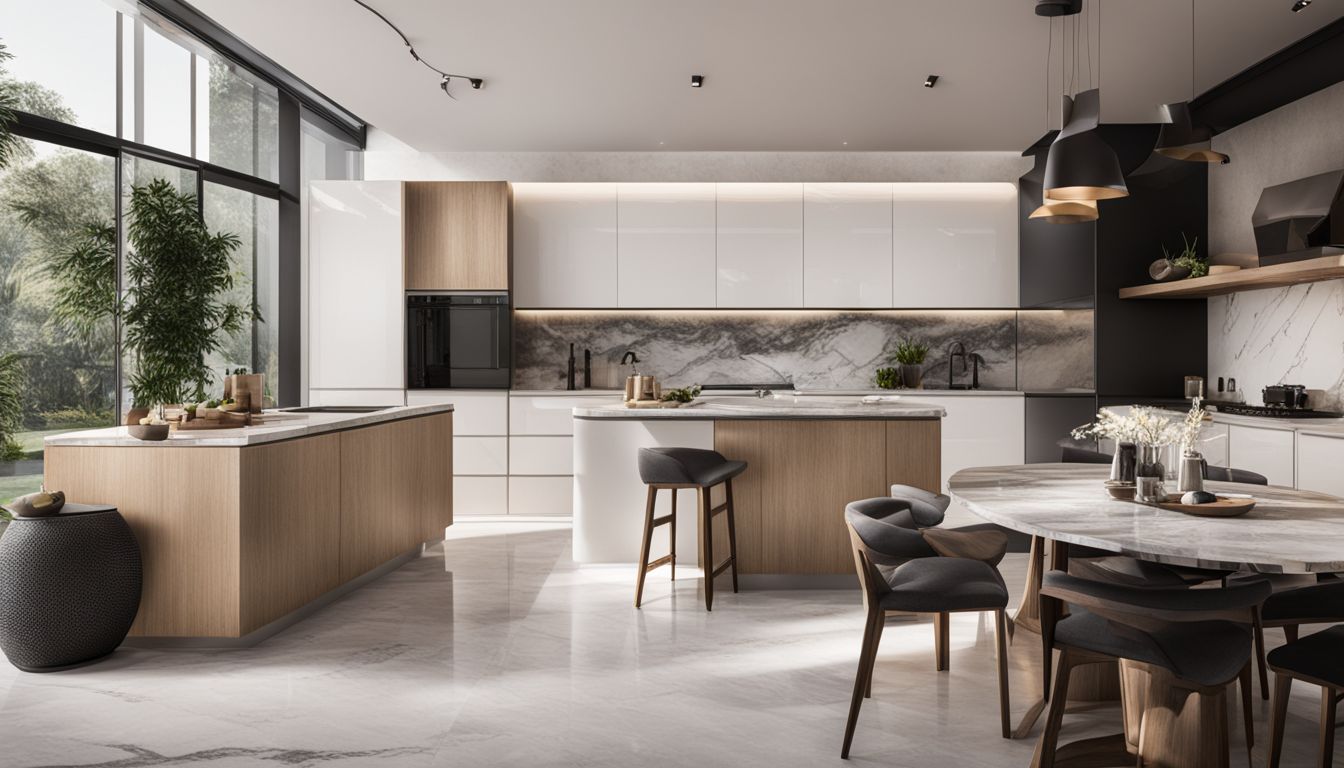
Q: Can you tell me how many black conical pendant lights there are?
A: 3